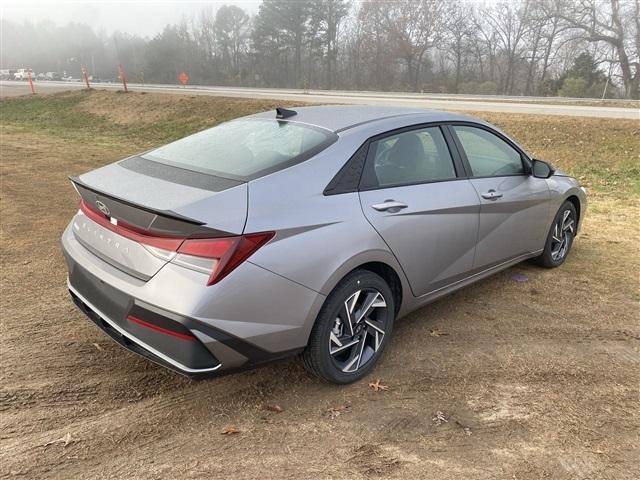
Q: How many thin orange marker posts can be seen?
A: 3